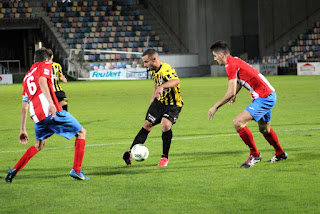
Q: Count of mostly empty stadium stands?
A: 2